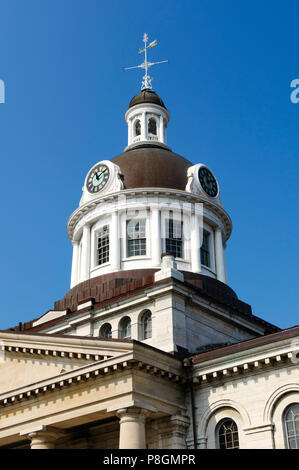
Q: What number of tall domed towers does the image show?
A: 1